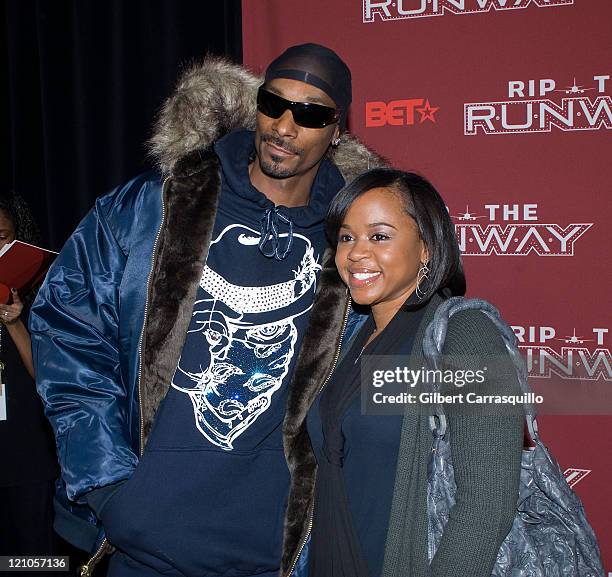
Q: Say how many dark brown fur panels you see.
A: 2